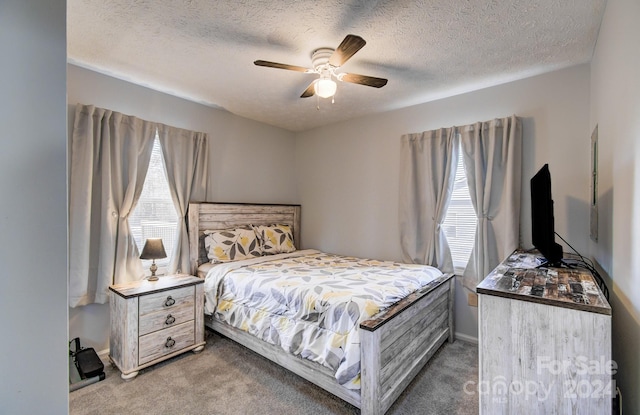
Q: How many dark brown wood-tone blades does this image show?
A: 4